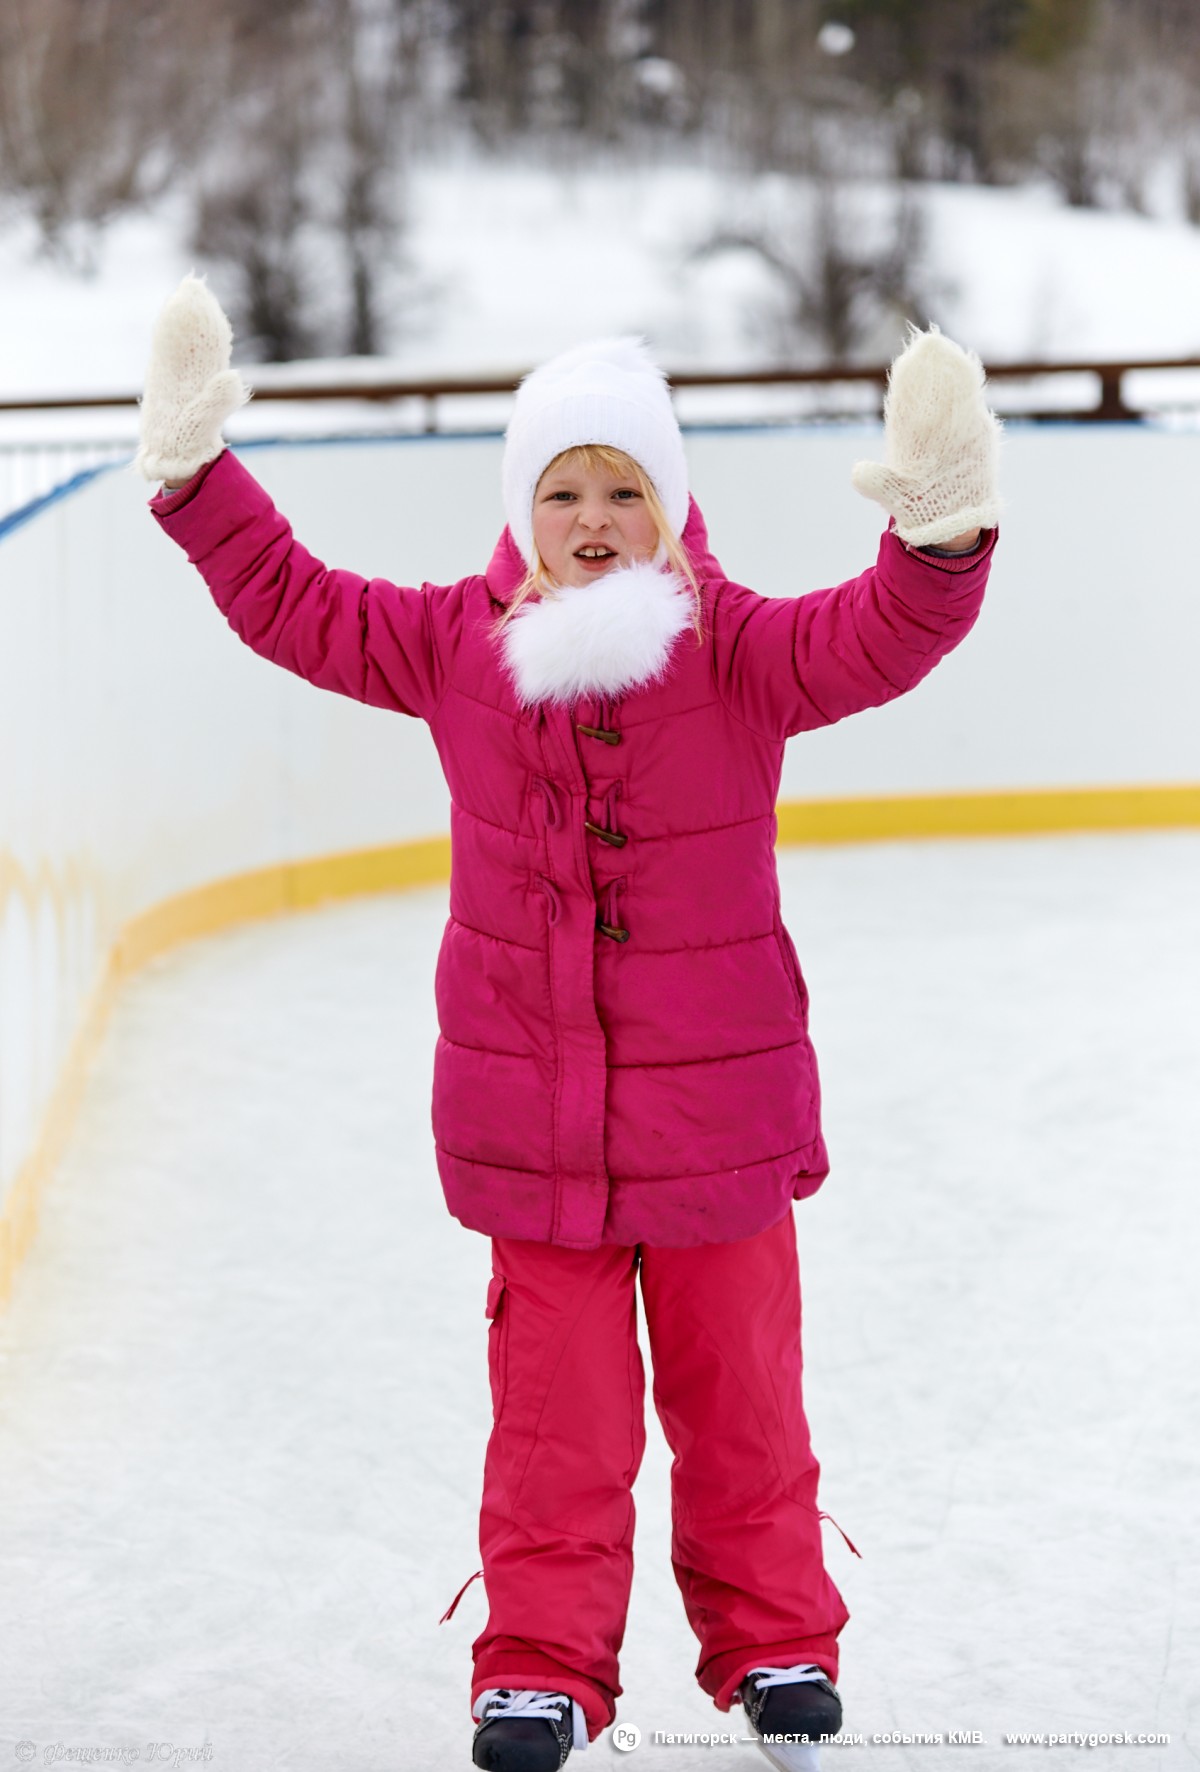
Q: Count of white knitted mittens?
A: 2